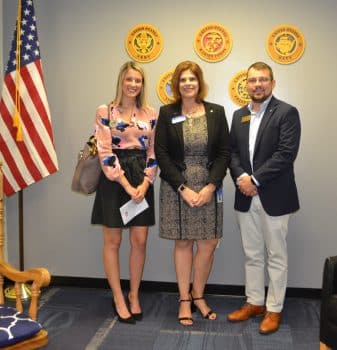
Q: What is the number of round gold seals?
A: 5